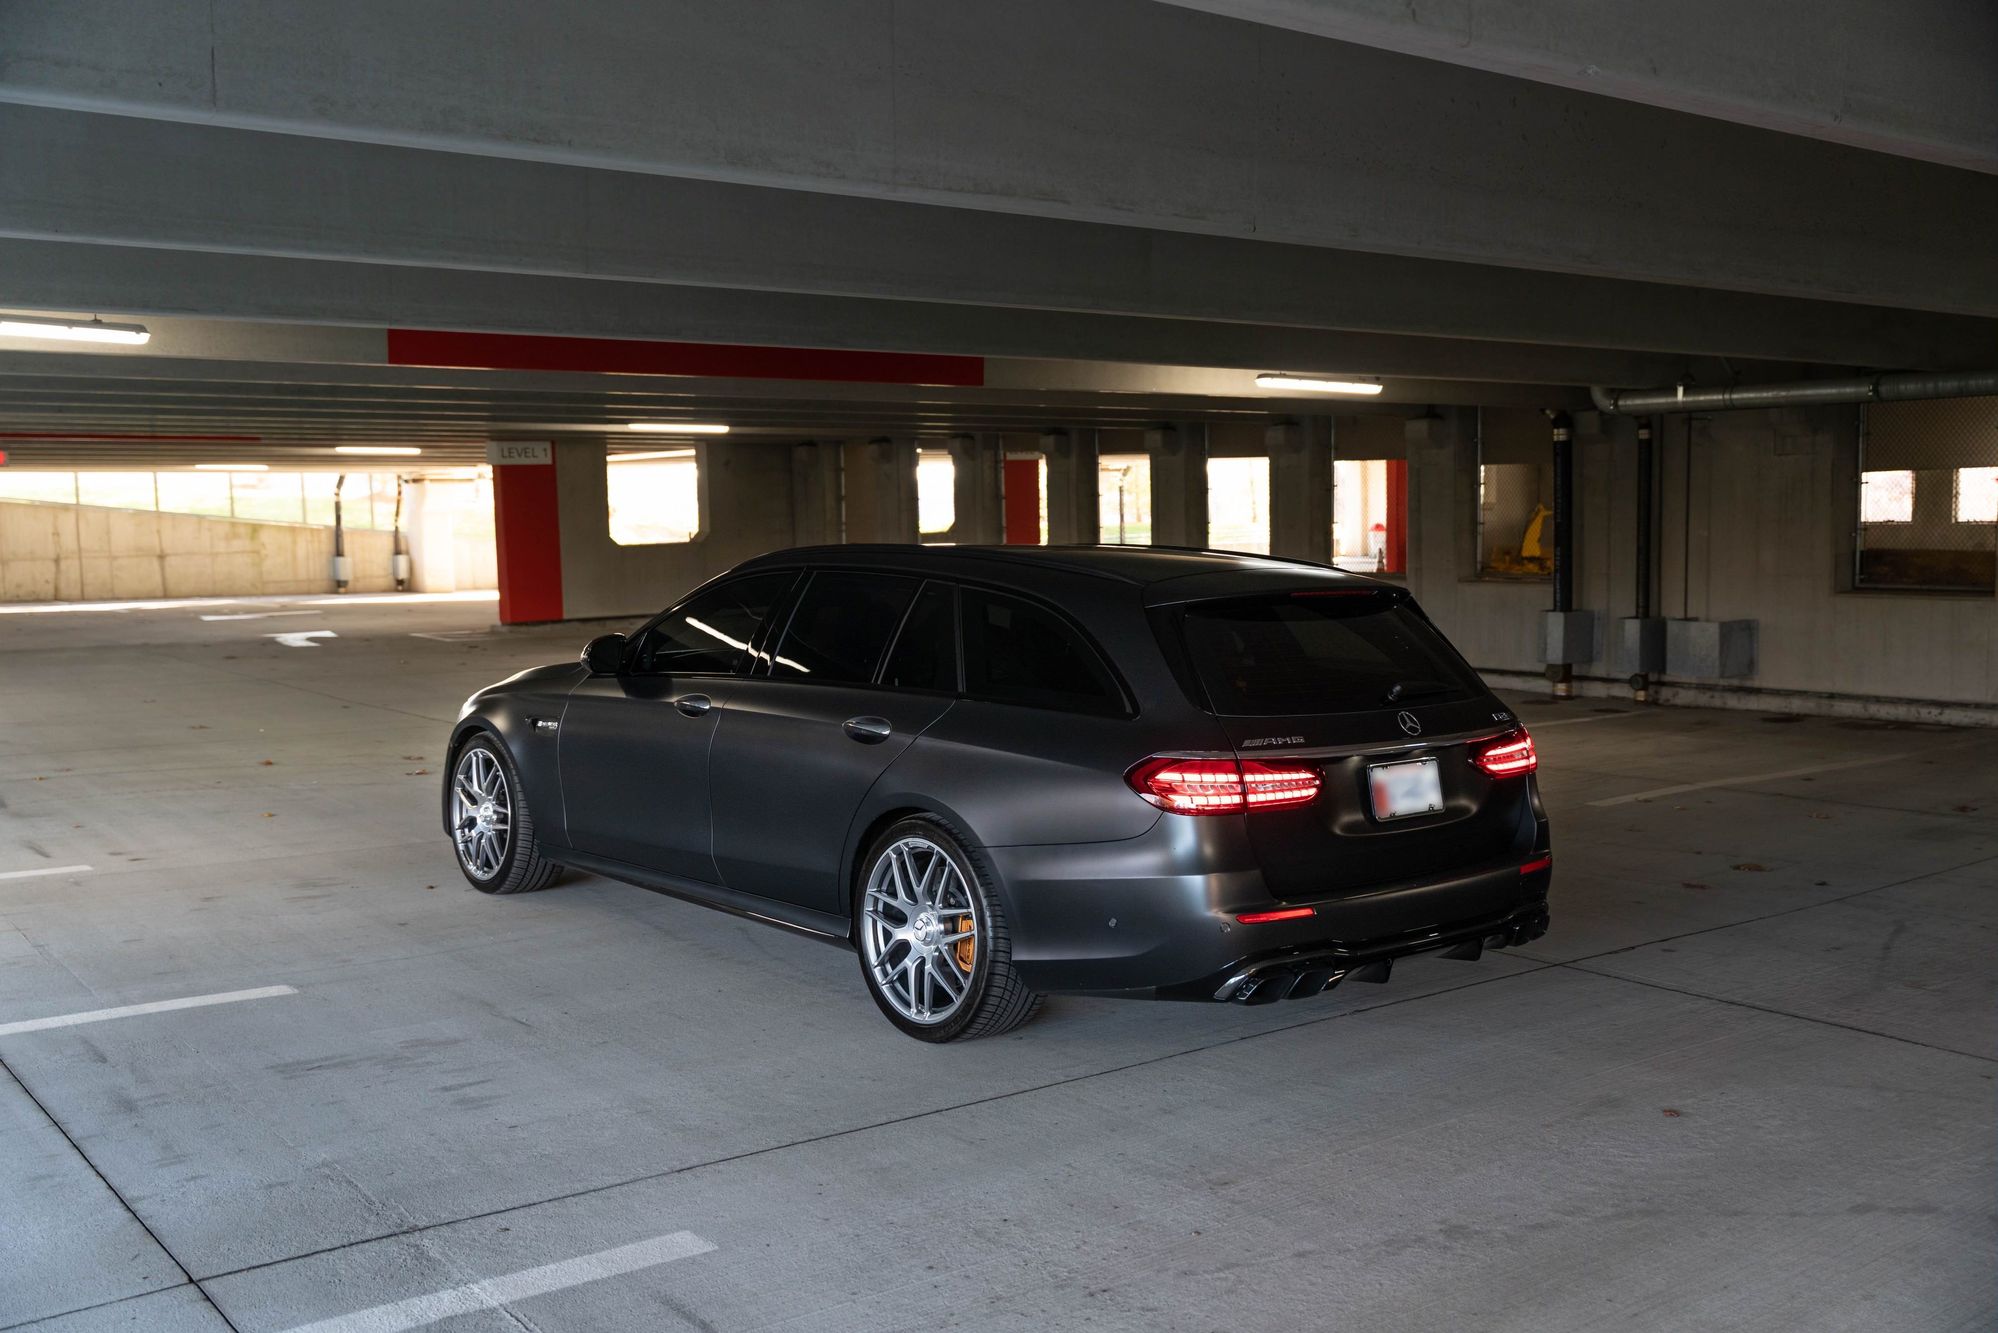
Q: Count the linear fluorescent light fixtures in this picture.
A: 5